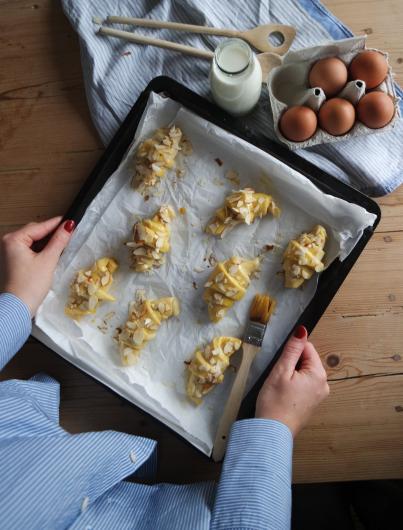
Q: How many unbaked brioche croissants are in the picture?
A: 8